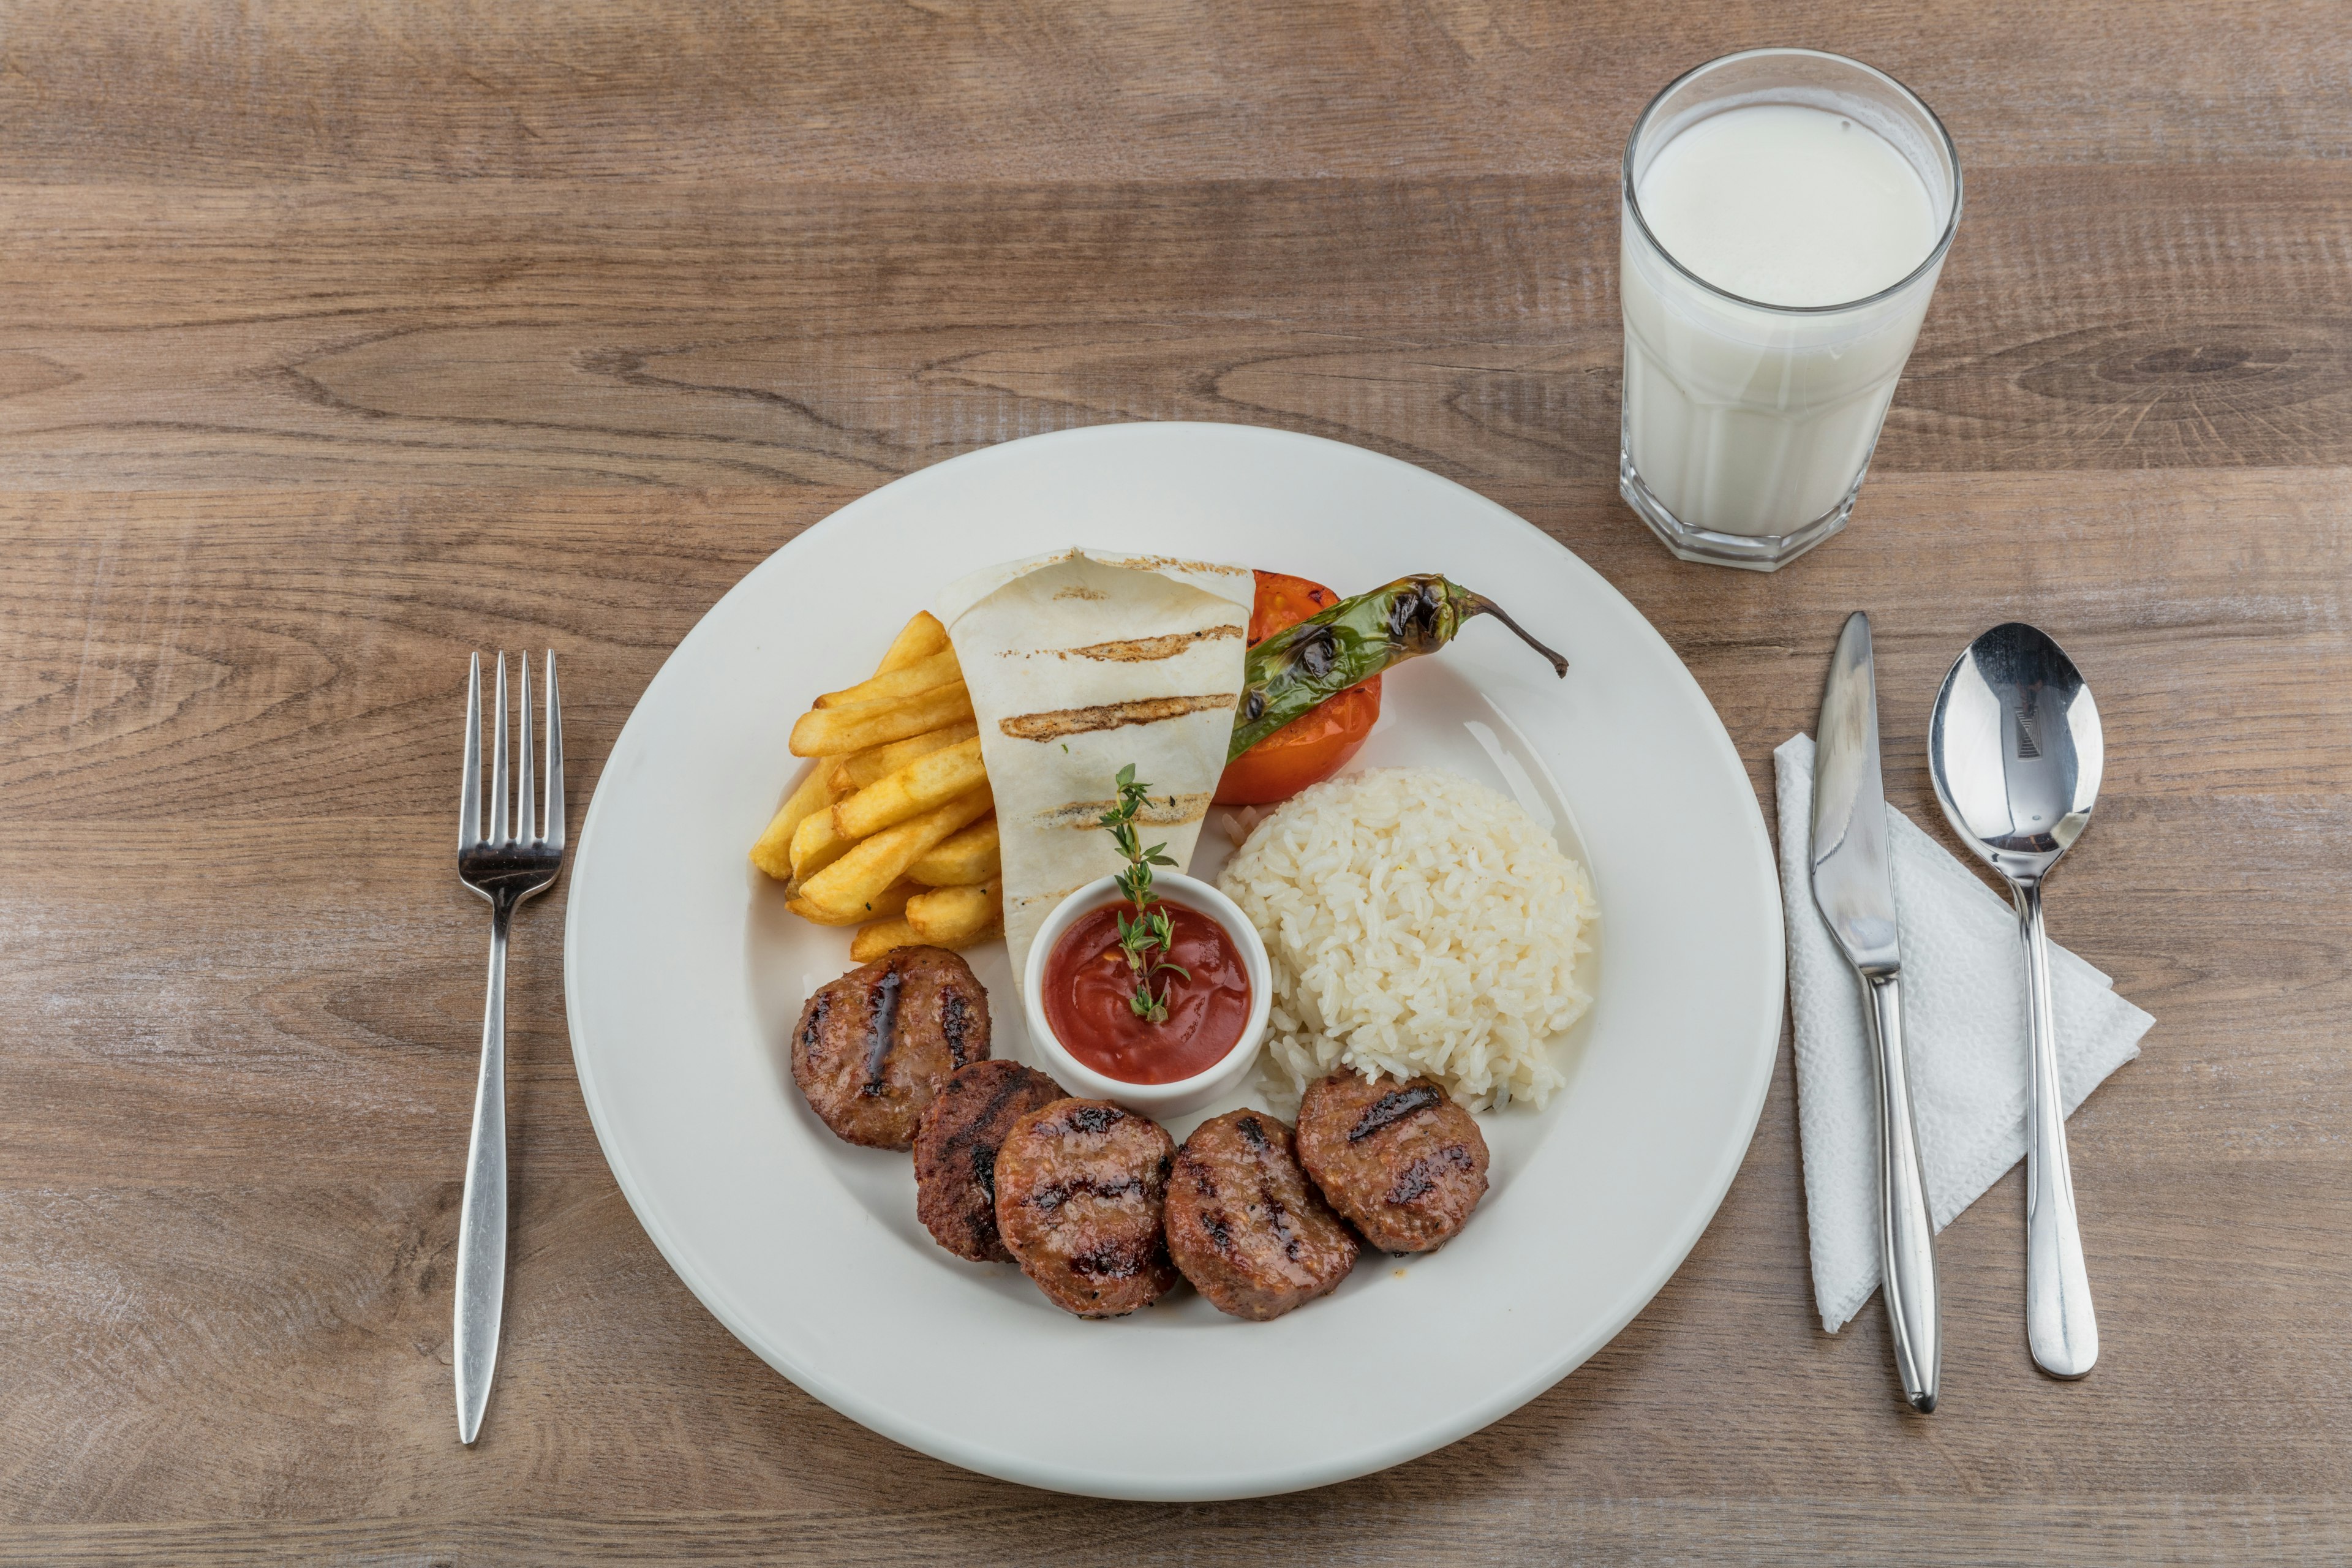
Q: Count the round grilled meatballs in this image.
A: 5